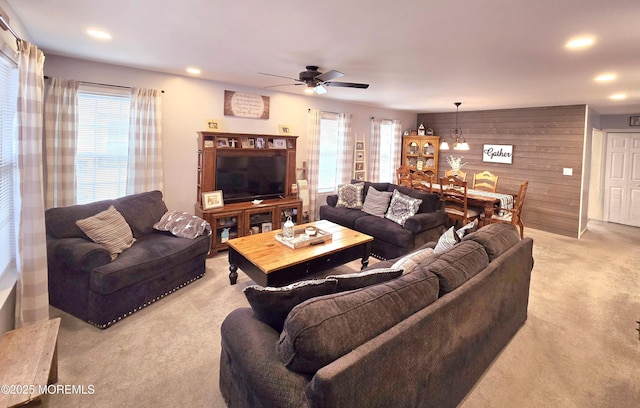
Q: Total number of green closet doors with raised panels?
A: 0